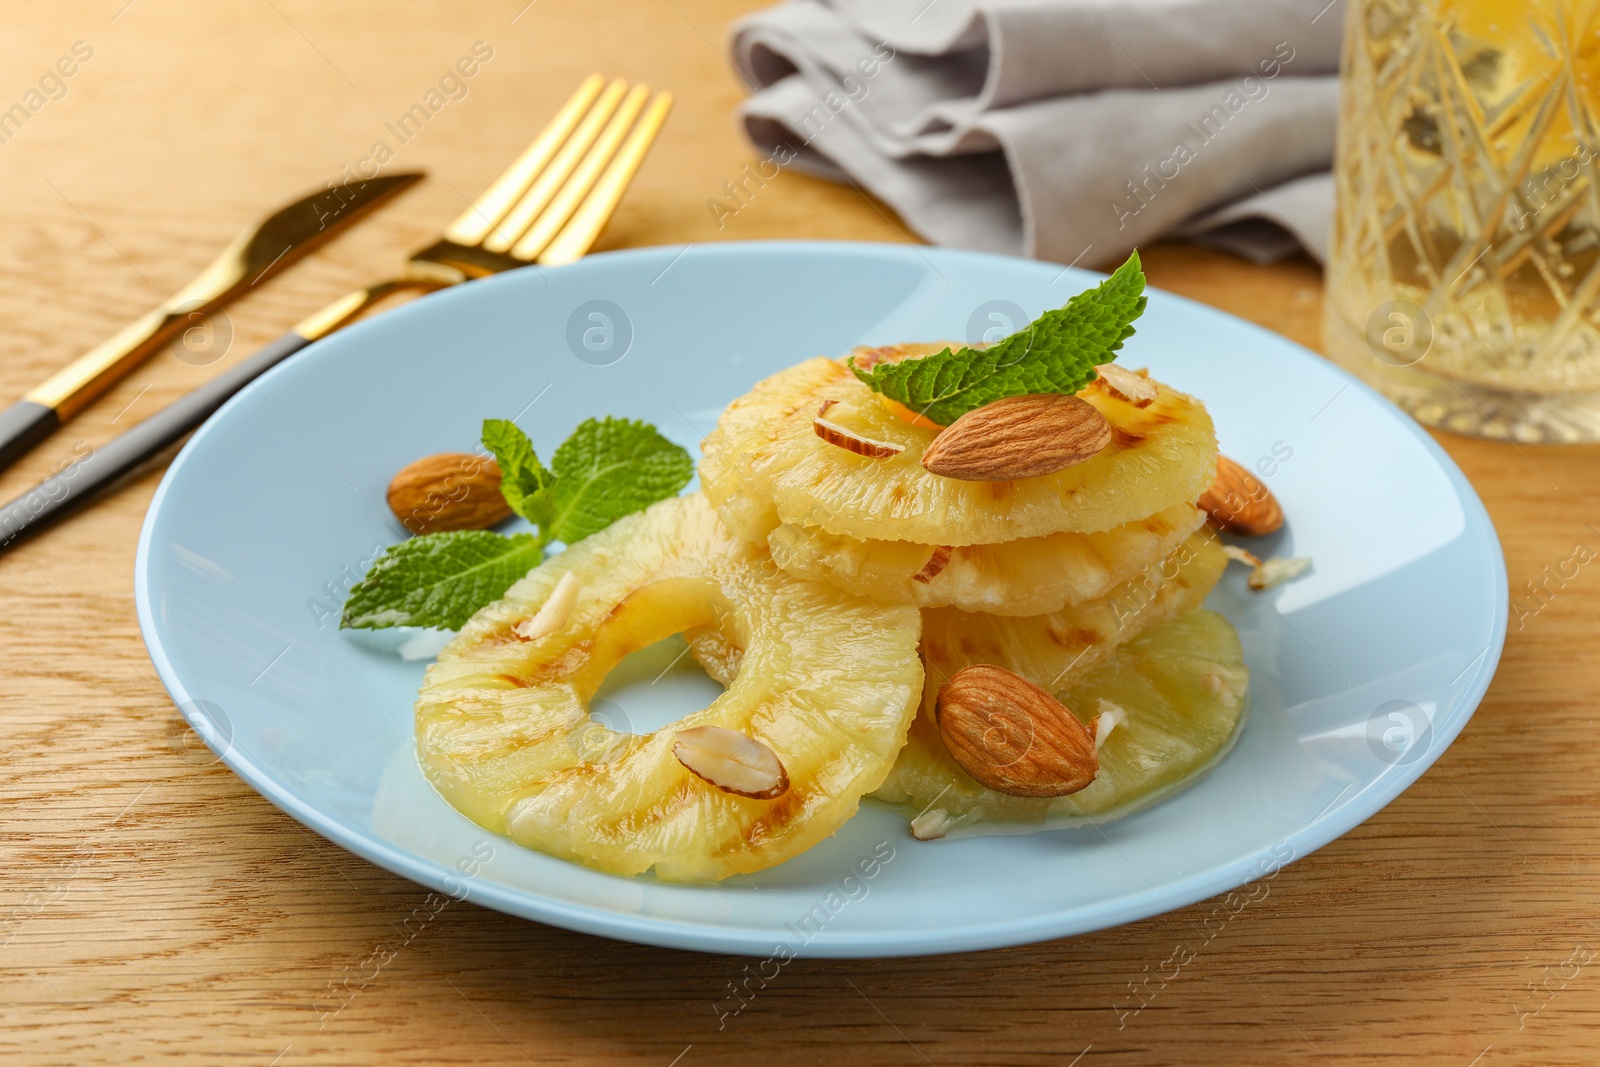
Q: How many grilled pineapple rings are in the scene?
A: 5